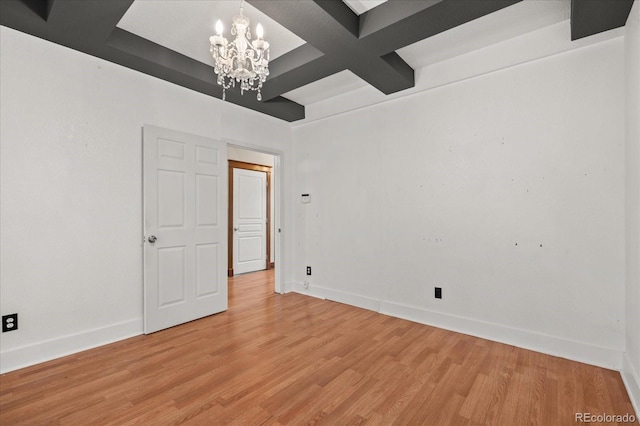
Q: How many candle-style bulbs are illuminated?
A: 2